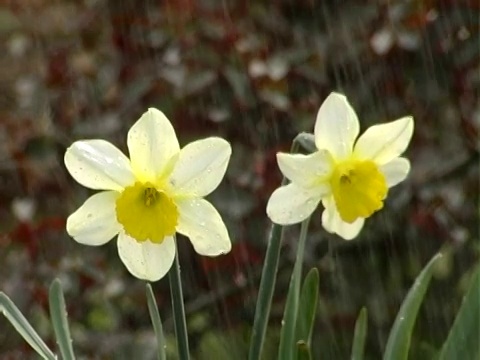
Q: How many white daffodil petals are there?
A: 12